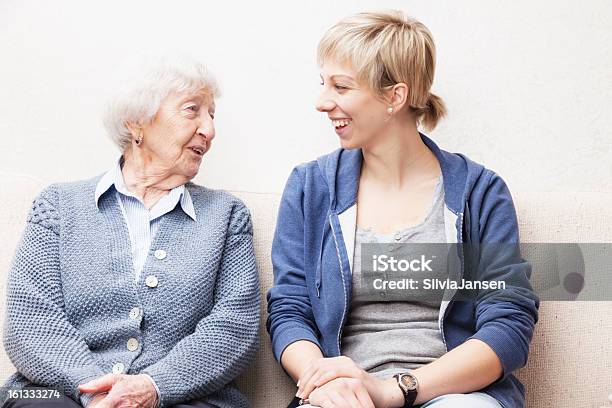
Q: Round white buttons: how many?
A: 5